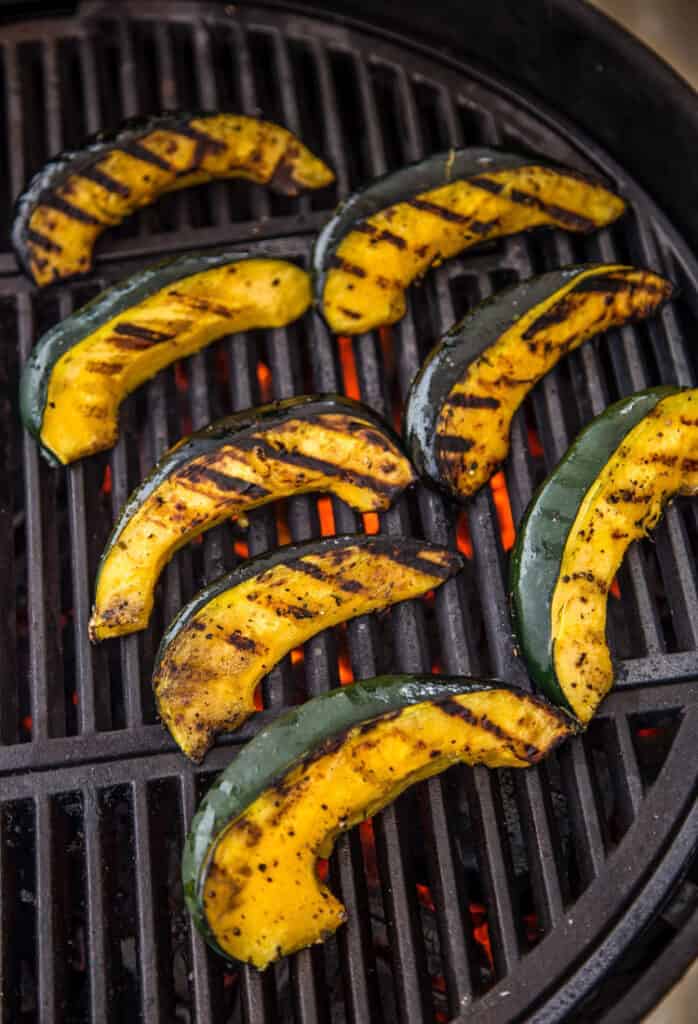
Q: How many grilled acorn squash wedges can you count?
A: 8